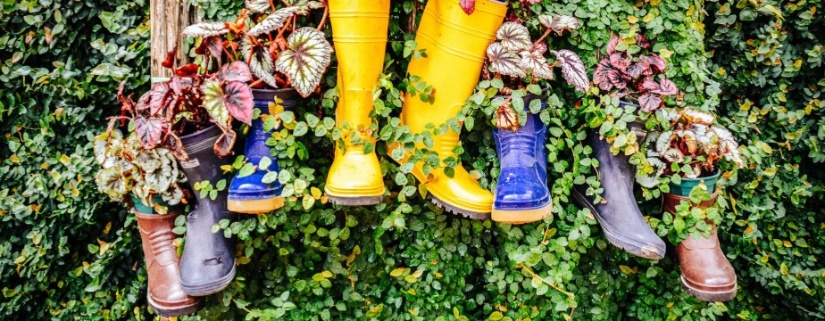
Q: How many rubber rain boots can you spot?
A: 8